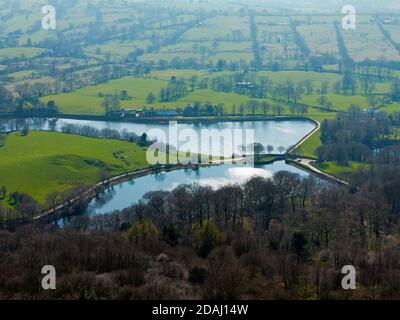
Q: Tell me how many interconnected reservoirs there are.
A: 2